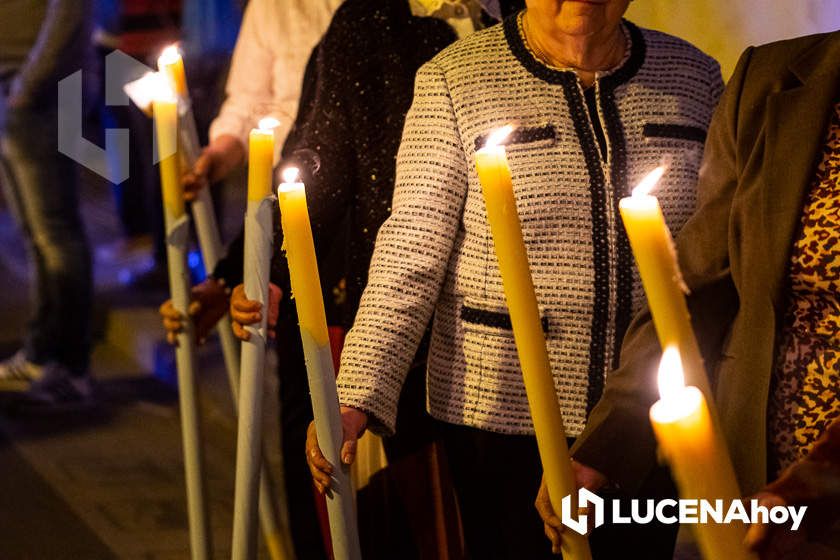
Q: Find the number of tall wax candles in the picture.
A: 7